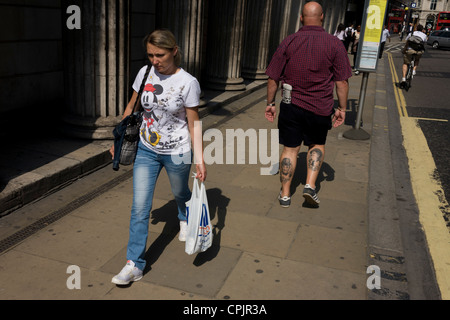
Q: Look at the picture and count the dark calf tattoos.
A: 2